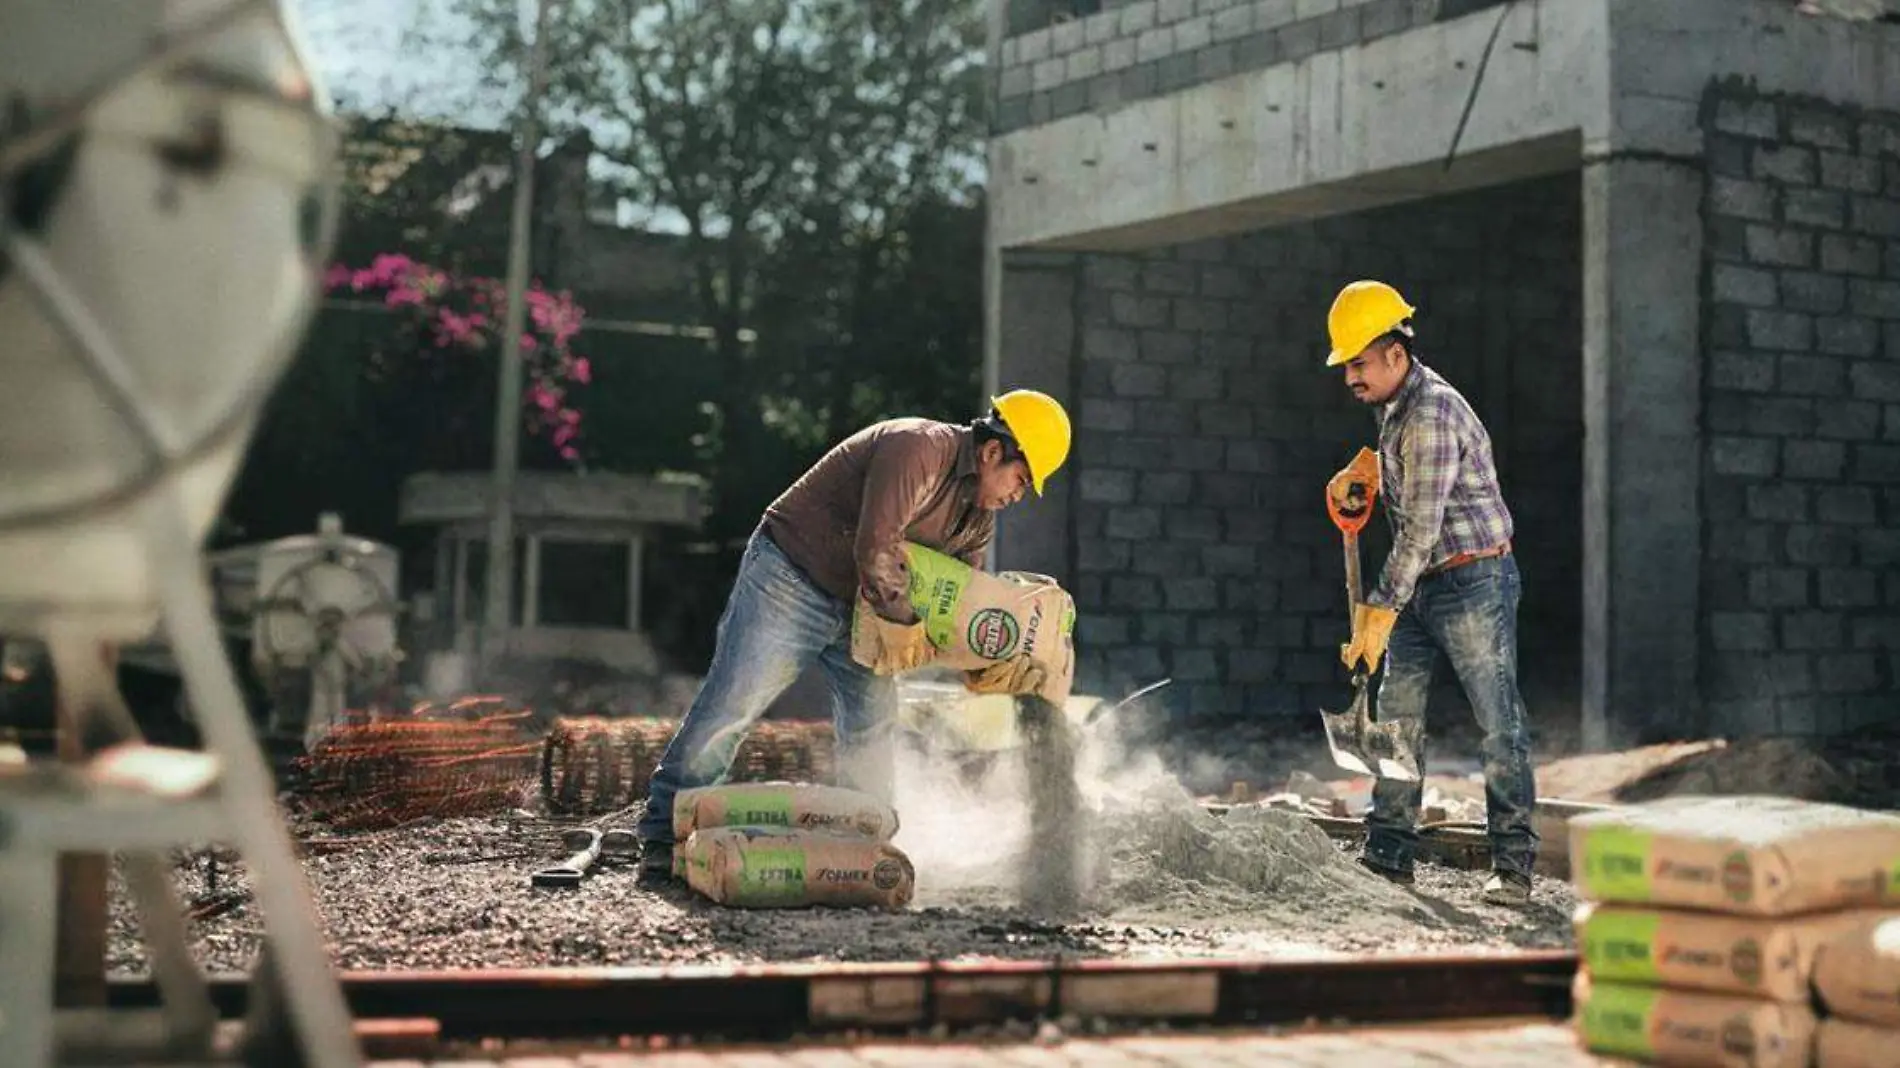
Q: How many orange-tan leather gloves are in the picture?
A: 4